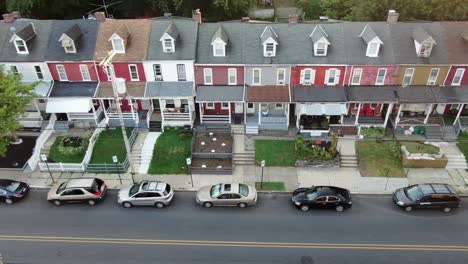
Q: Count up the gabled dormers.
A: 9